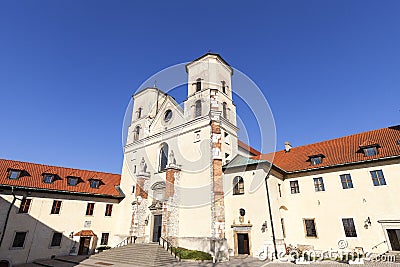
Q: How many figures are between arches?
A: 2